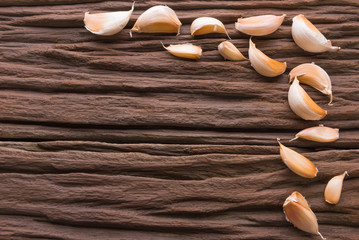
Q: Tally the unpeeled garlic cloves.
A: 14